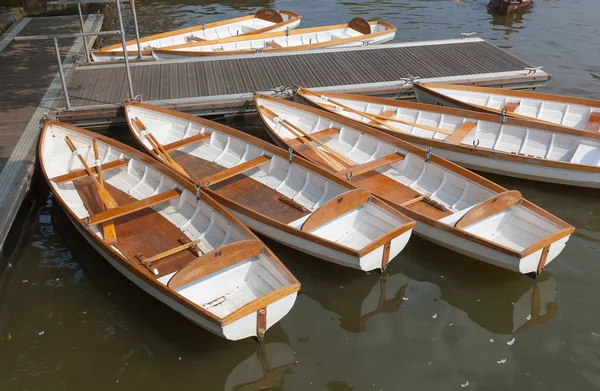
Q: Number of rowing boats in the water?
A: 7